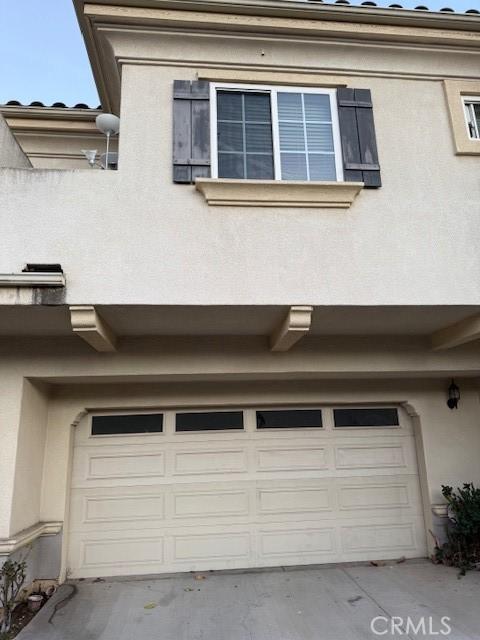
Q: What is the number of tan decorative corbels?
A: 3